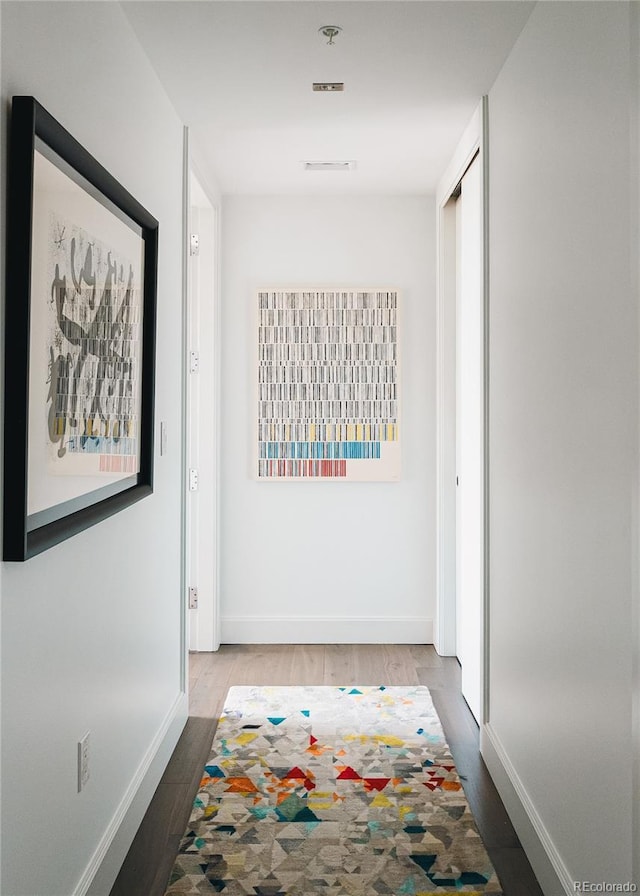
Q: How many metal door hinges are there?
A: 4